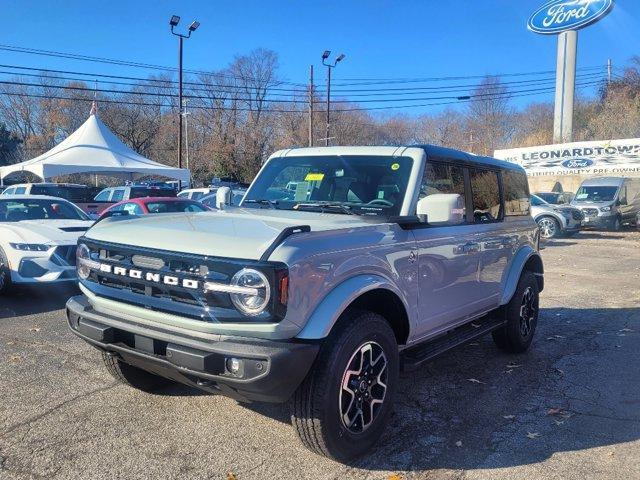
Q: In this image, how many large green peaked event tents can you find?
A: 0